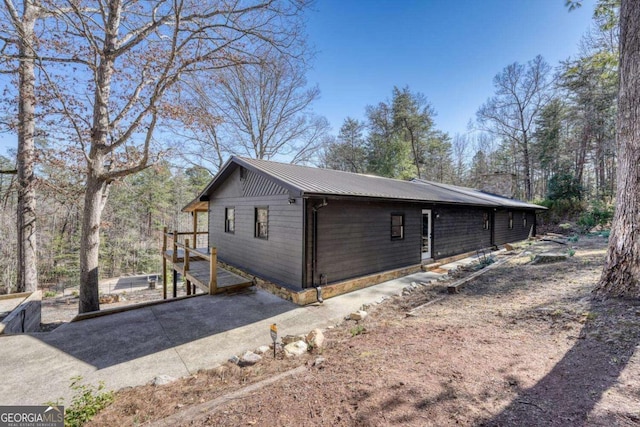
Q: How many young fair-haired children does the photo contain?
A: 0